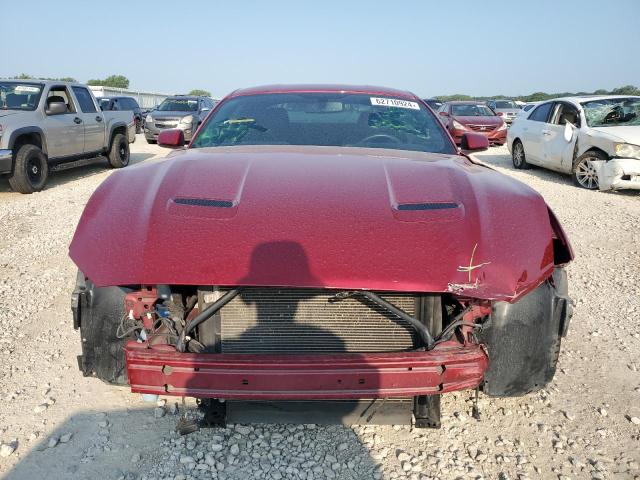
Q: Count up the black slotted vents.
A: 2